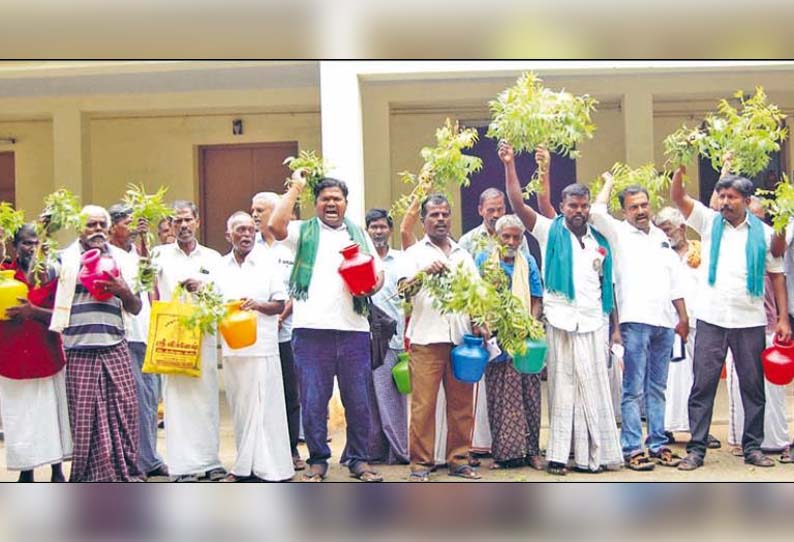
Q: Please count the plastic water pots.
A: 8